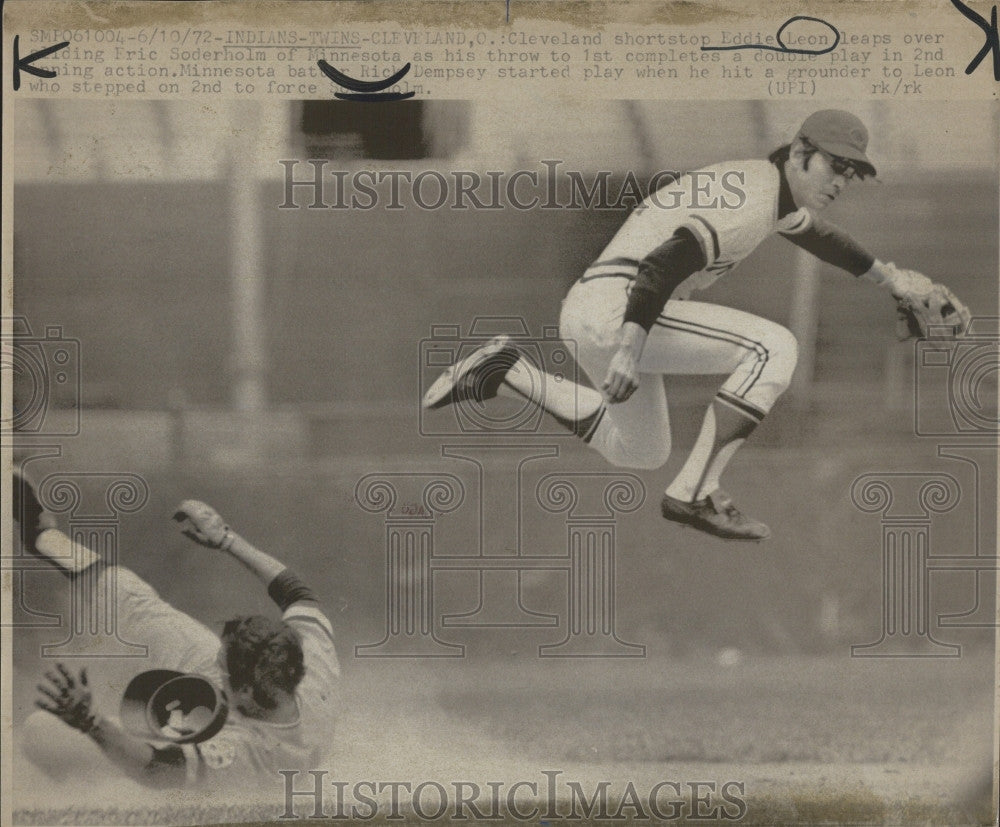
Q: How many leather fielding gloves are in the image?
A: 1